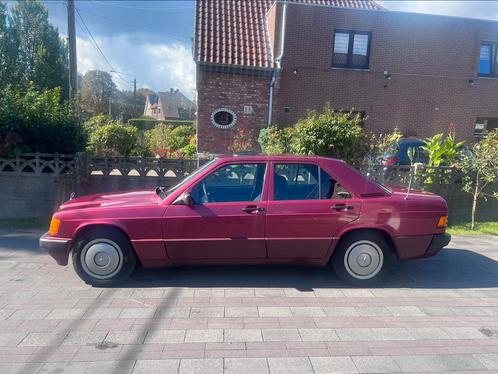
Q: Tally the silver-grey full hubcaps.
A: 2